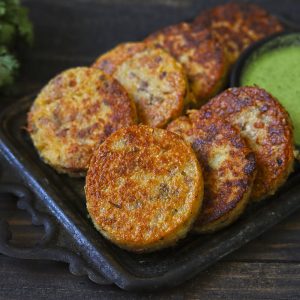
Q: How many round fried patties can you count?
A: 7